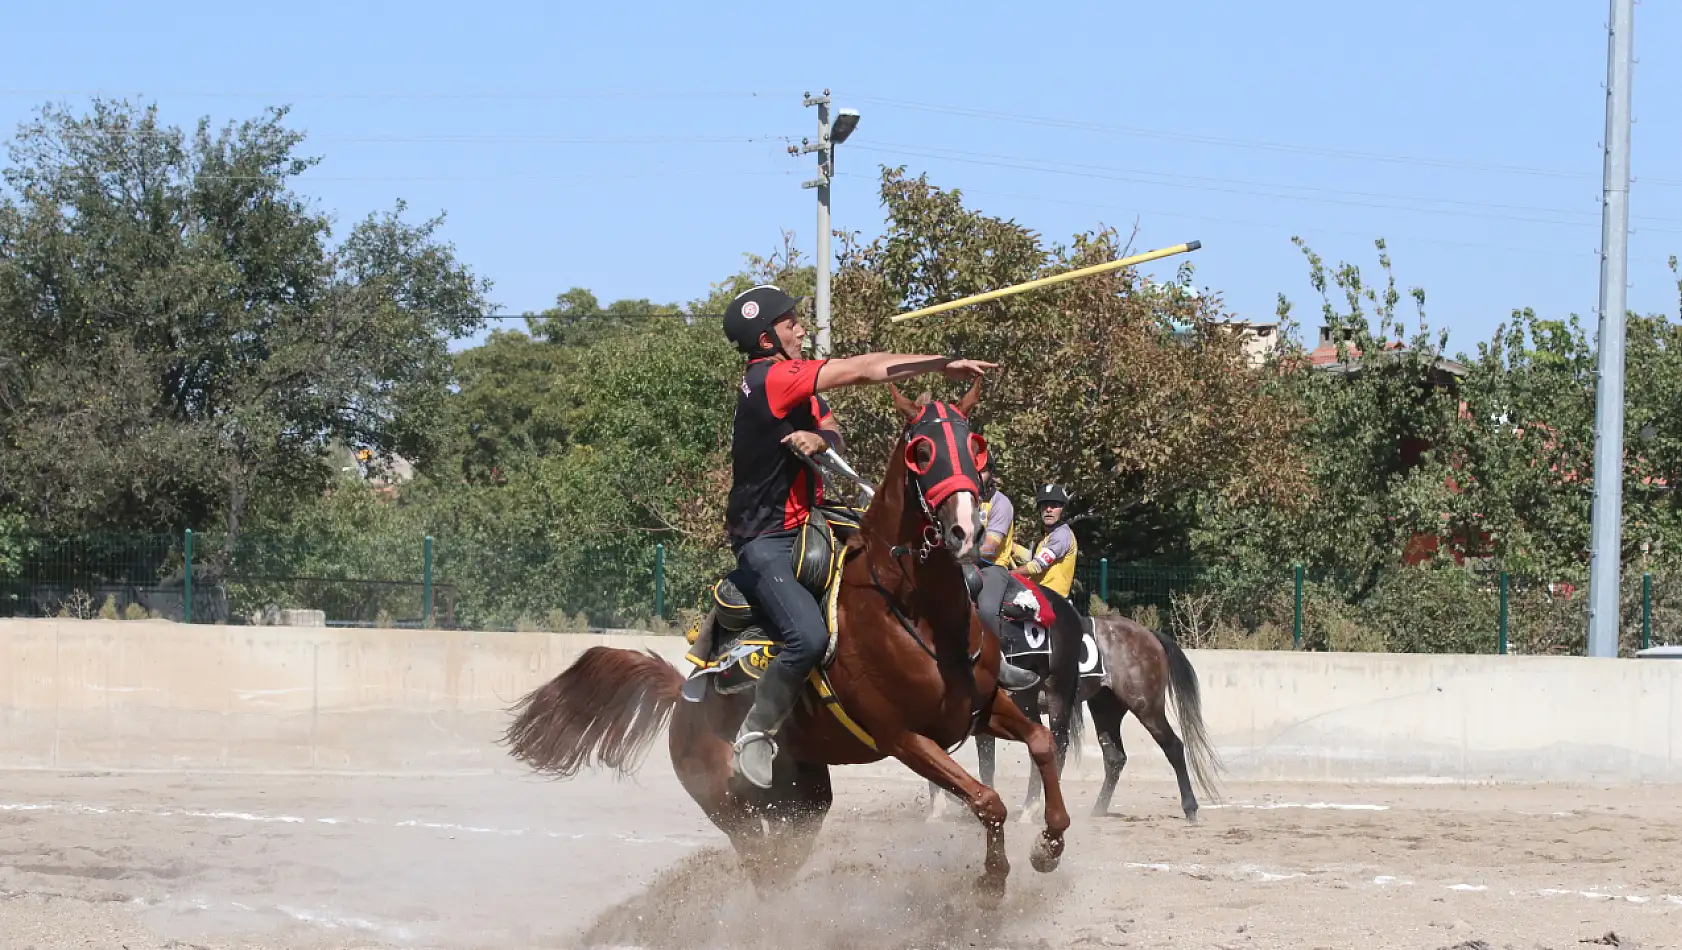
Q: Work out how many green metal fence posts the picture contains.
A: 7